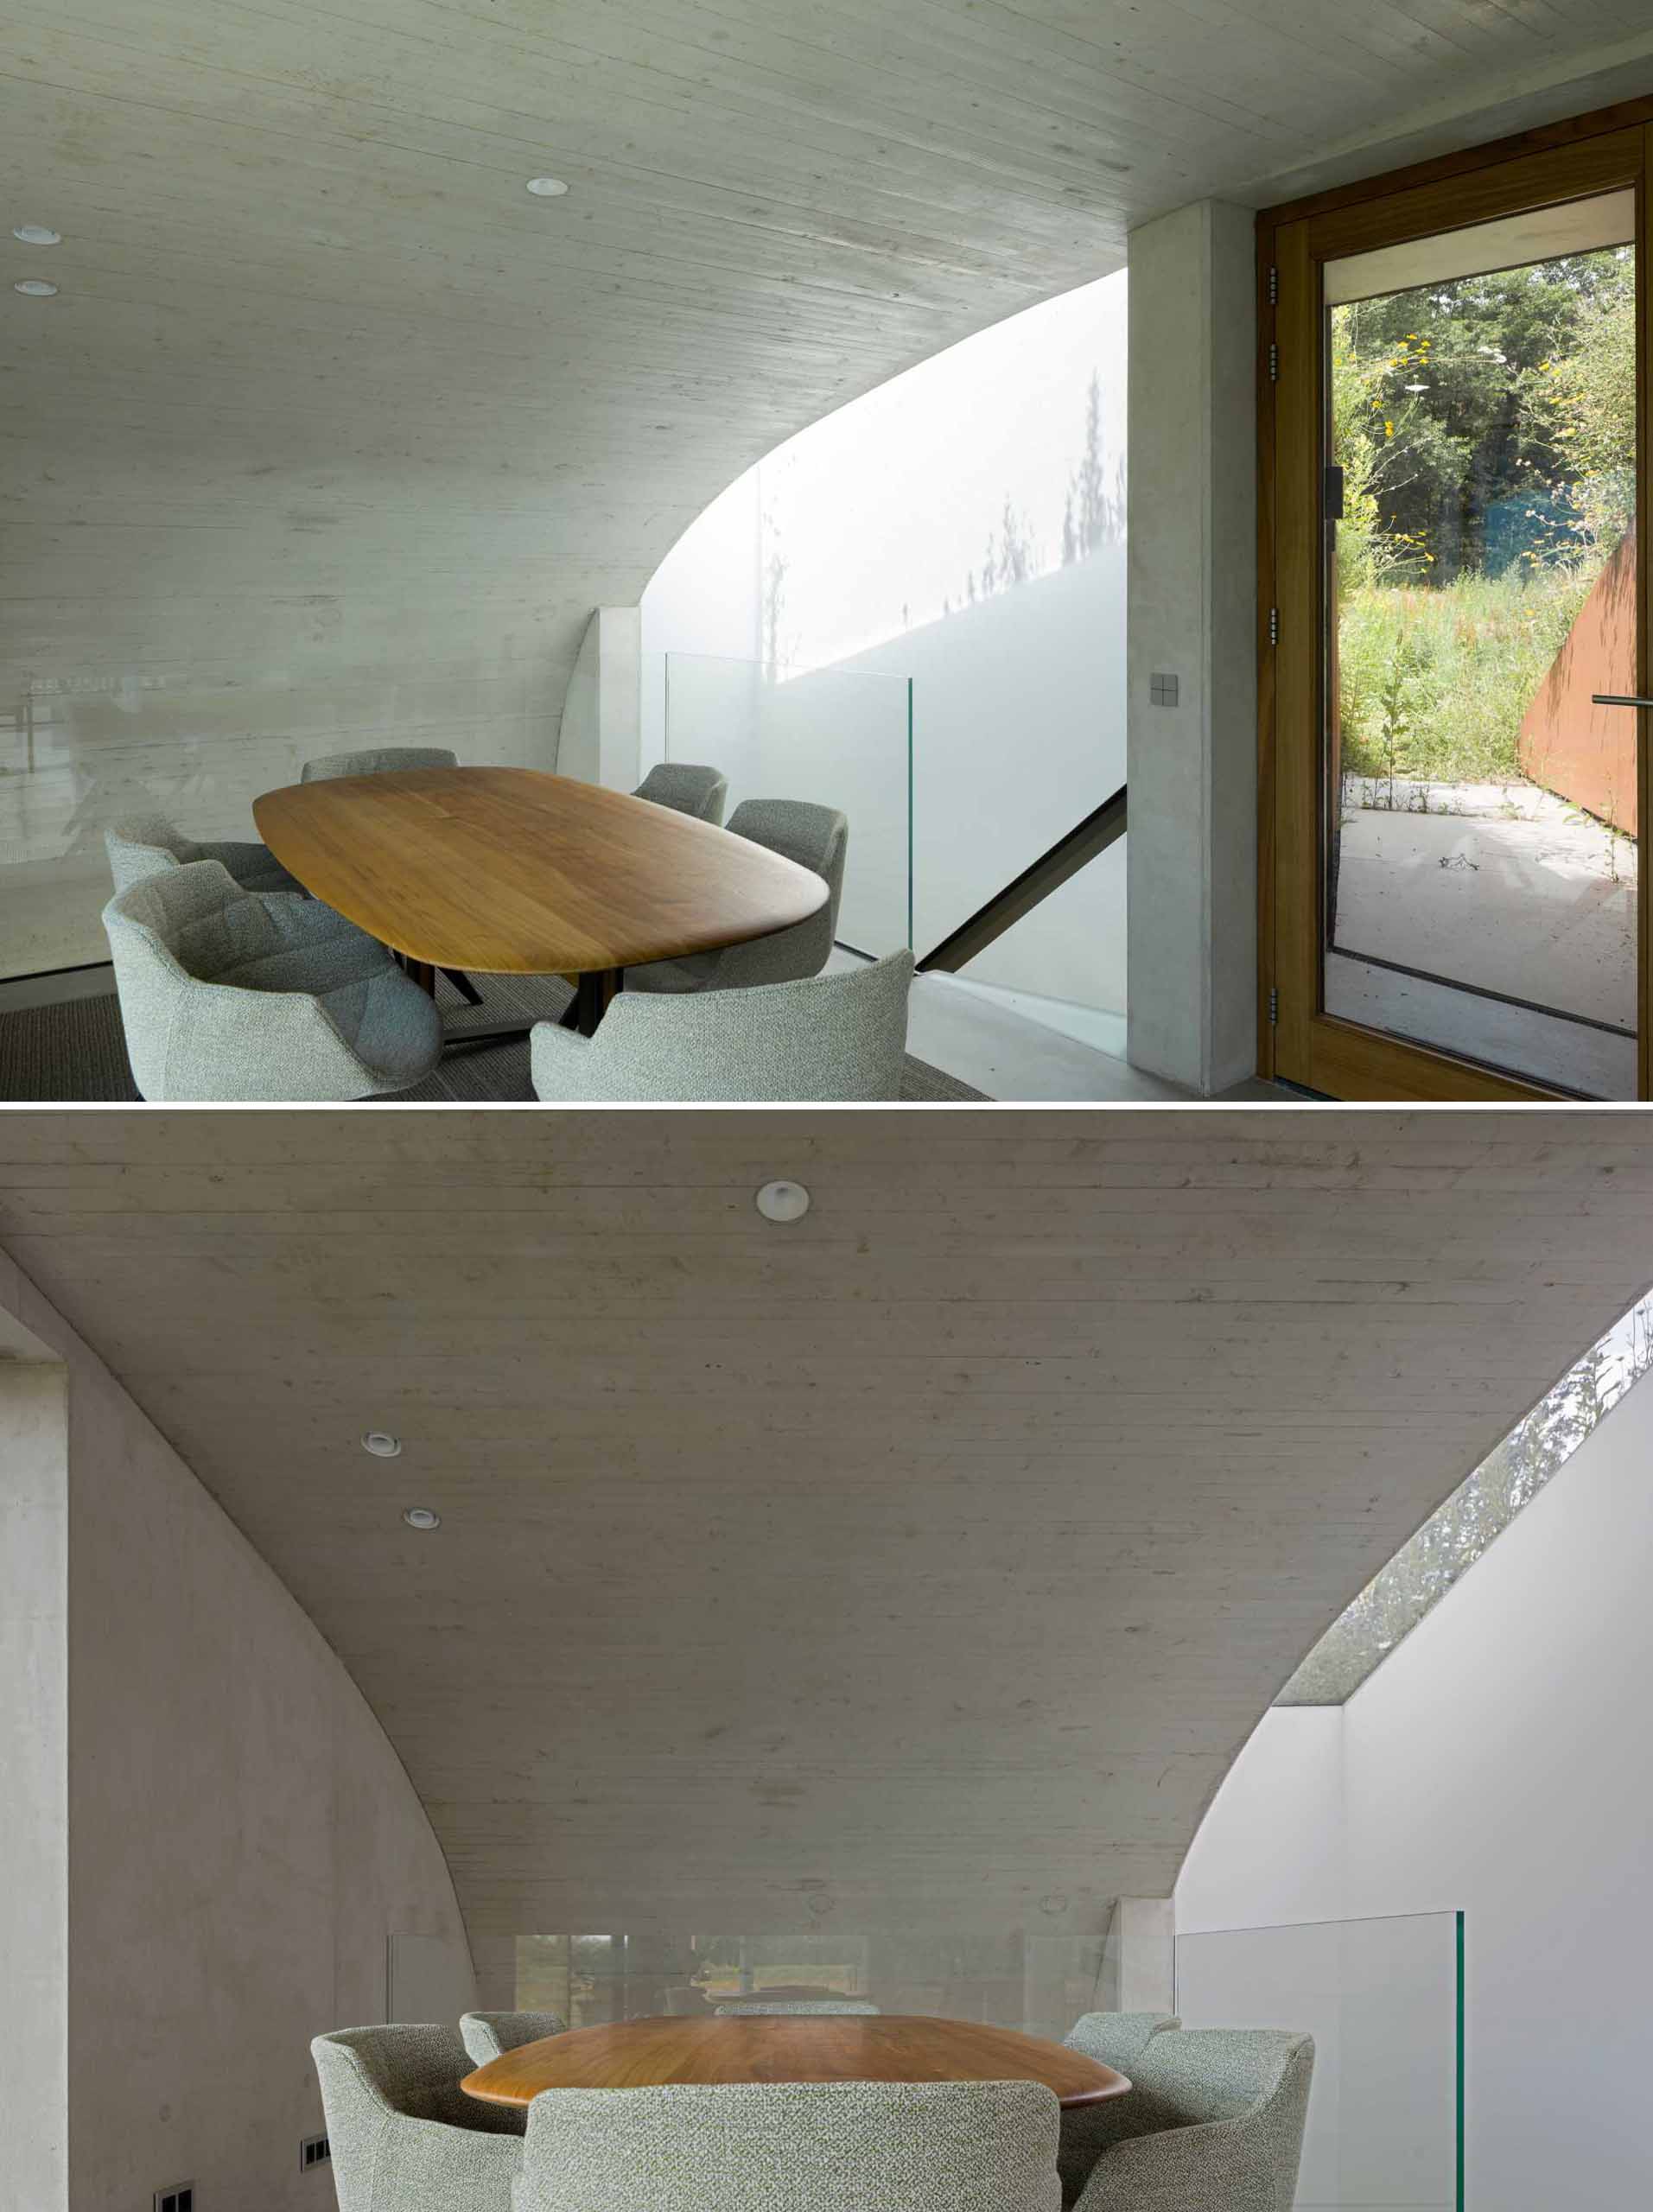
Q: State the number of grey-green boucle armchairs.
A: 12